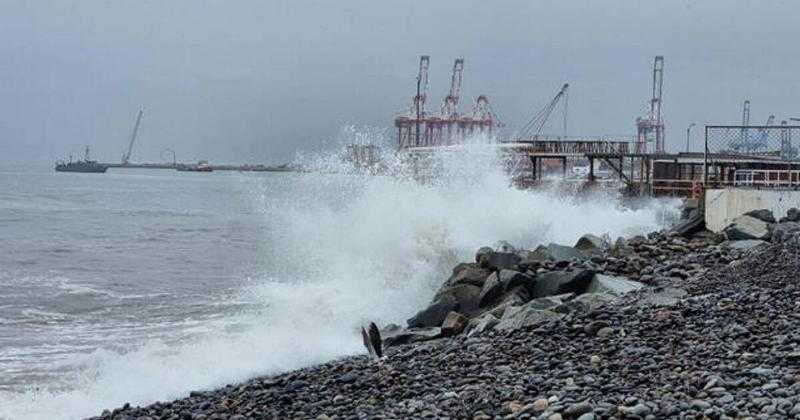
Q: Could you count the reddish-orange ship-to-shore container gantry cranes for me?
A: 4